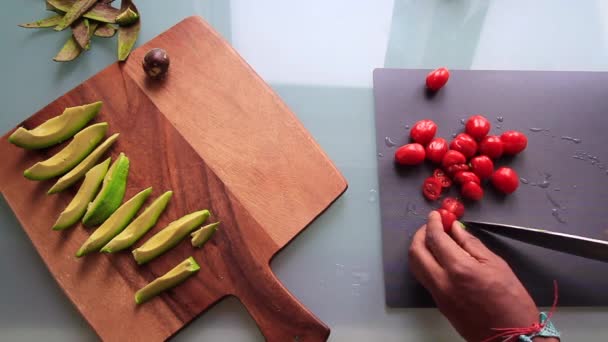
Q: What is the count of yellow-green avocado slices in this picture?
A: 10